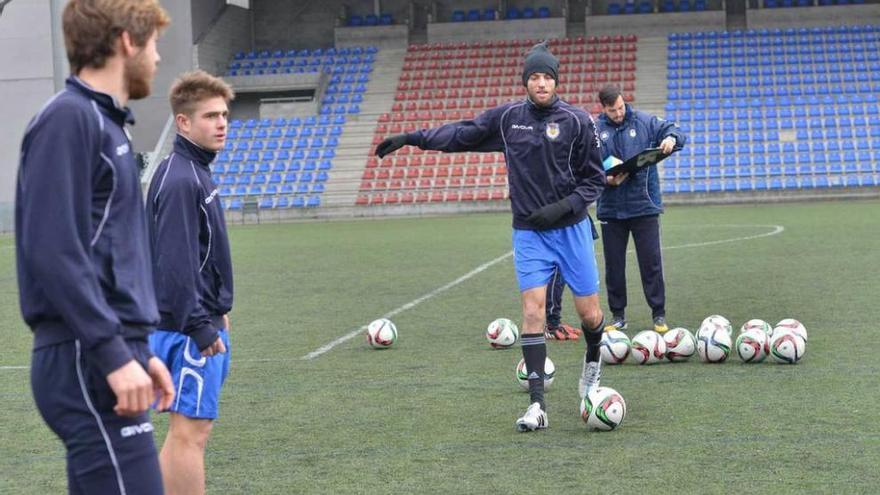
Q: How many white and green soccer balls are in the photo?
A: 13